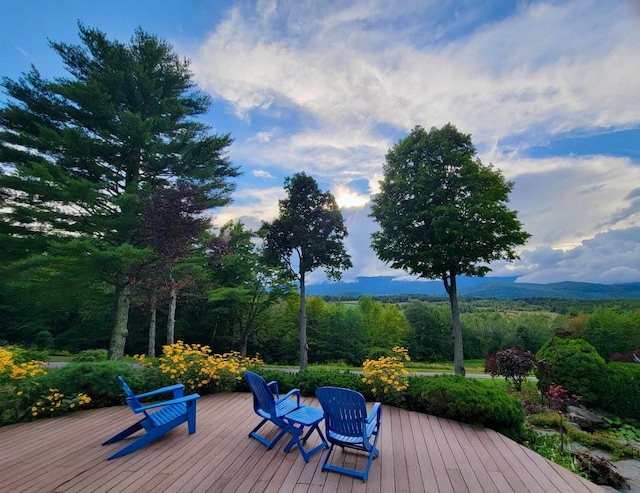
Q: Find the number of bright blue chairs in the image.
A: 3